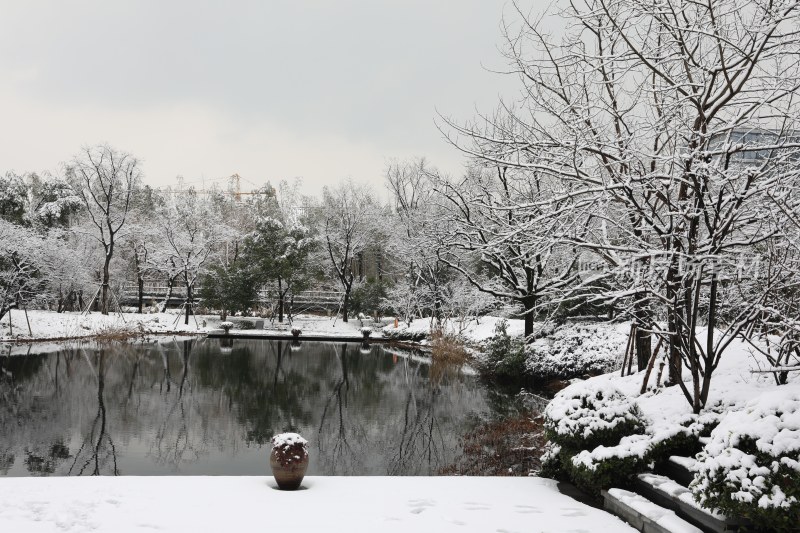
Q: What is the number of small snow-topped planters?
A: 3